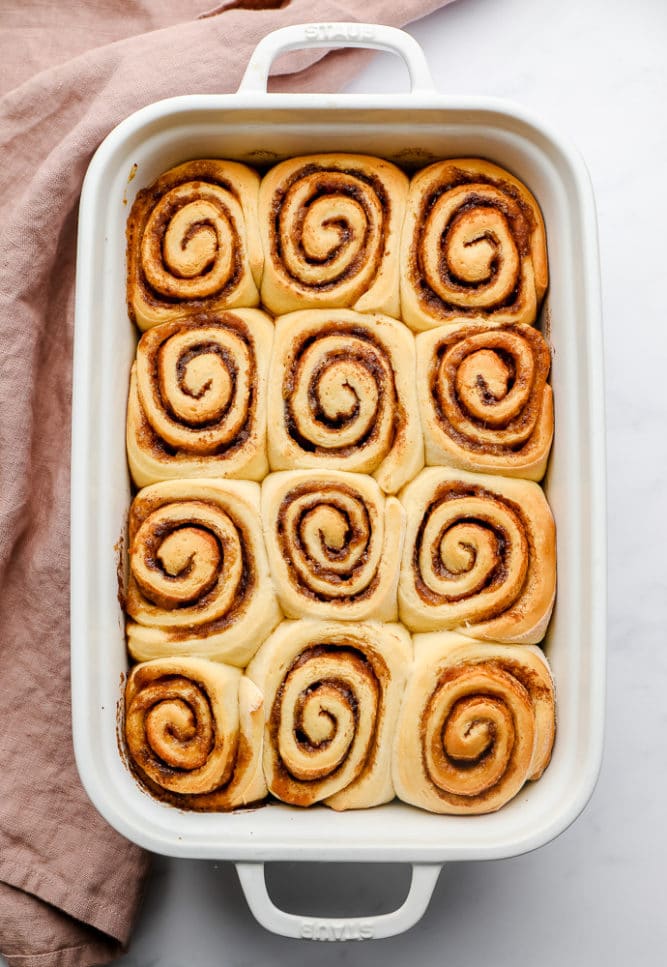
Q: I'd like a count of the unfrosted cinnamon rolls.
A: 12